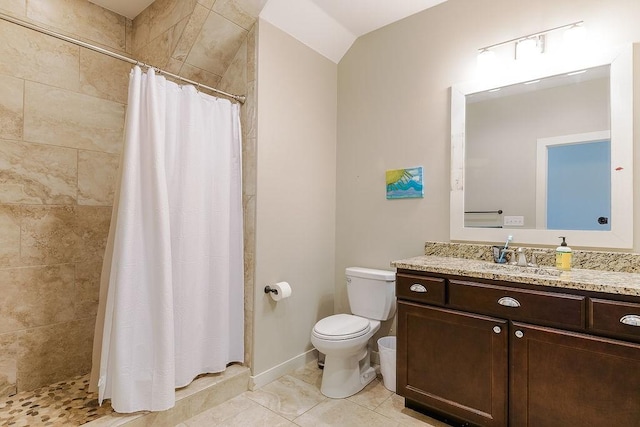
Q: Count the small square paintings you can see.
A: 1